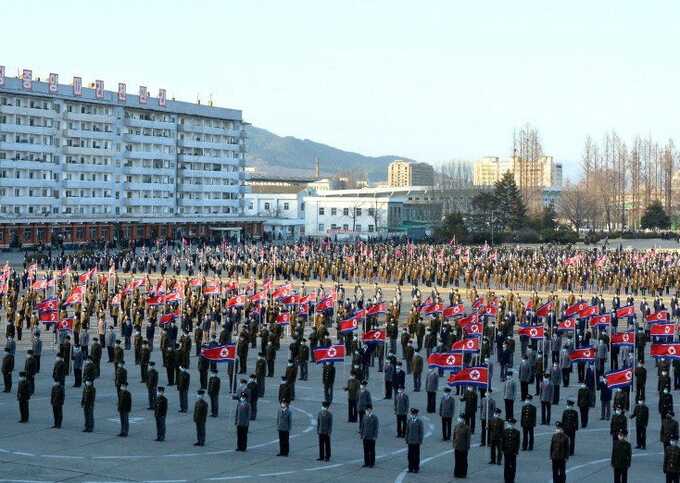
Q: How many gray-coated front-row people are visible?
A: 5